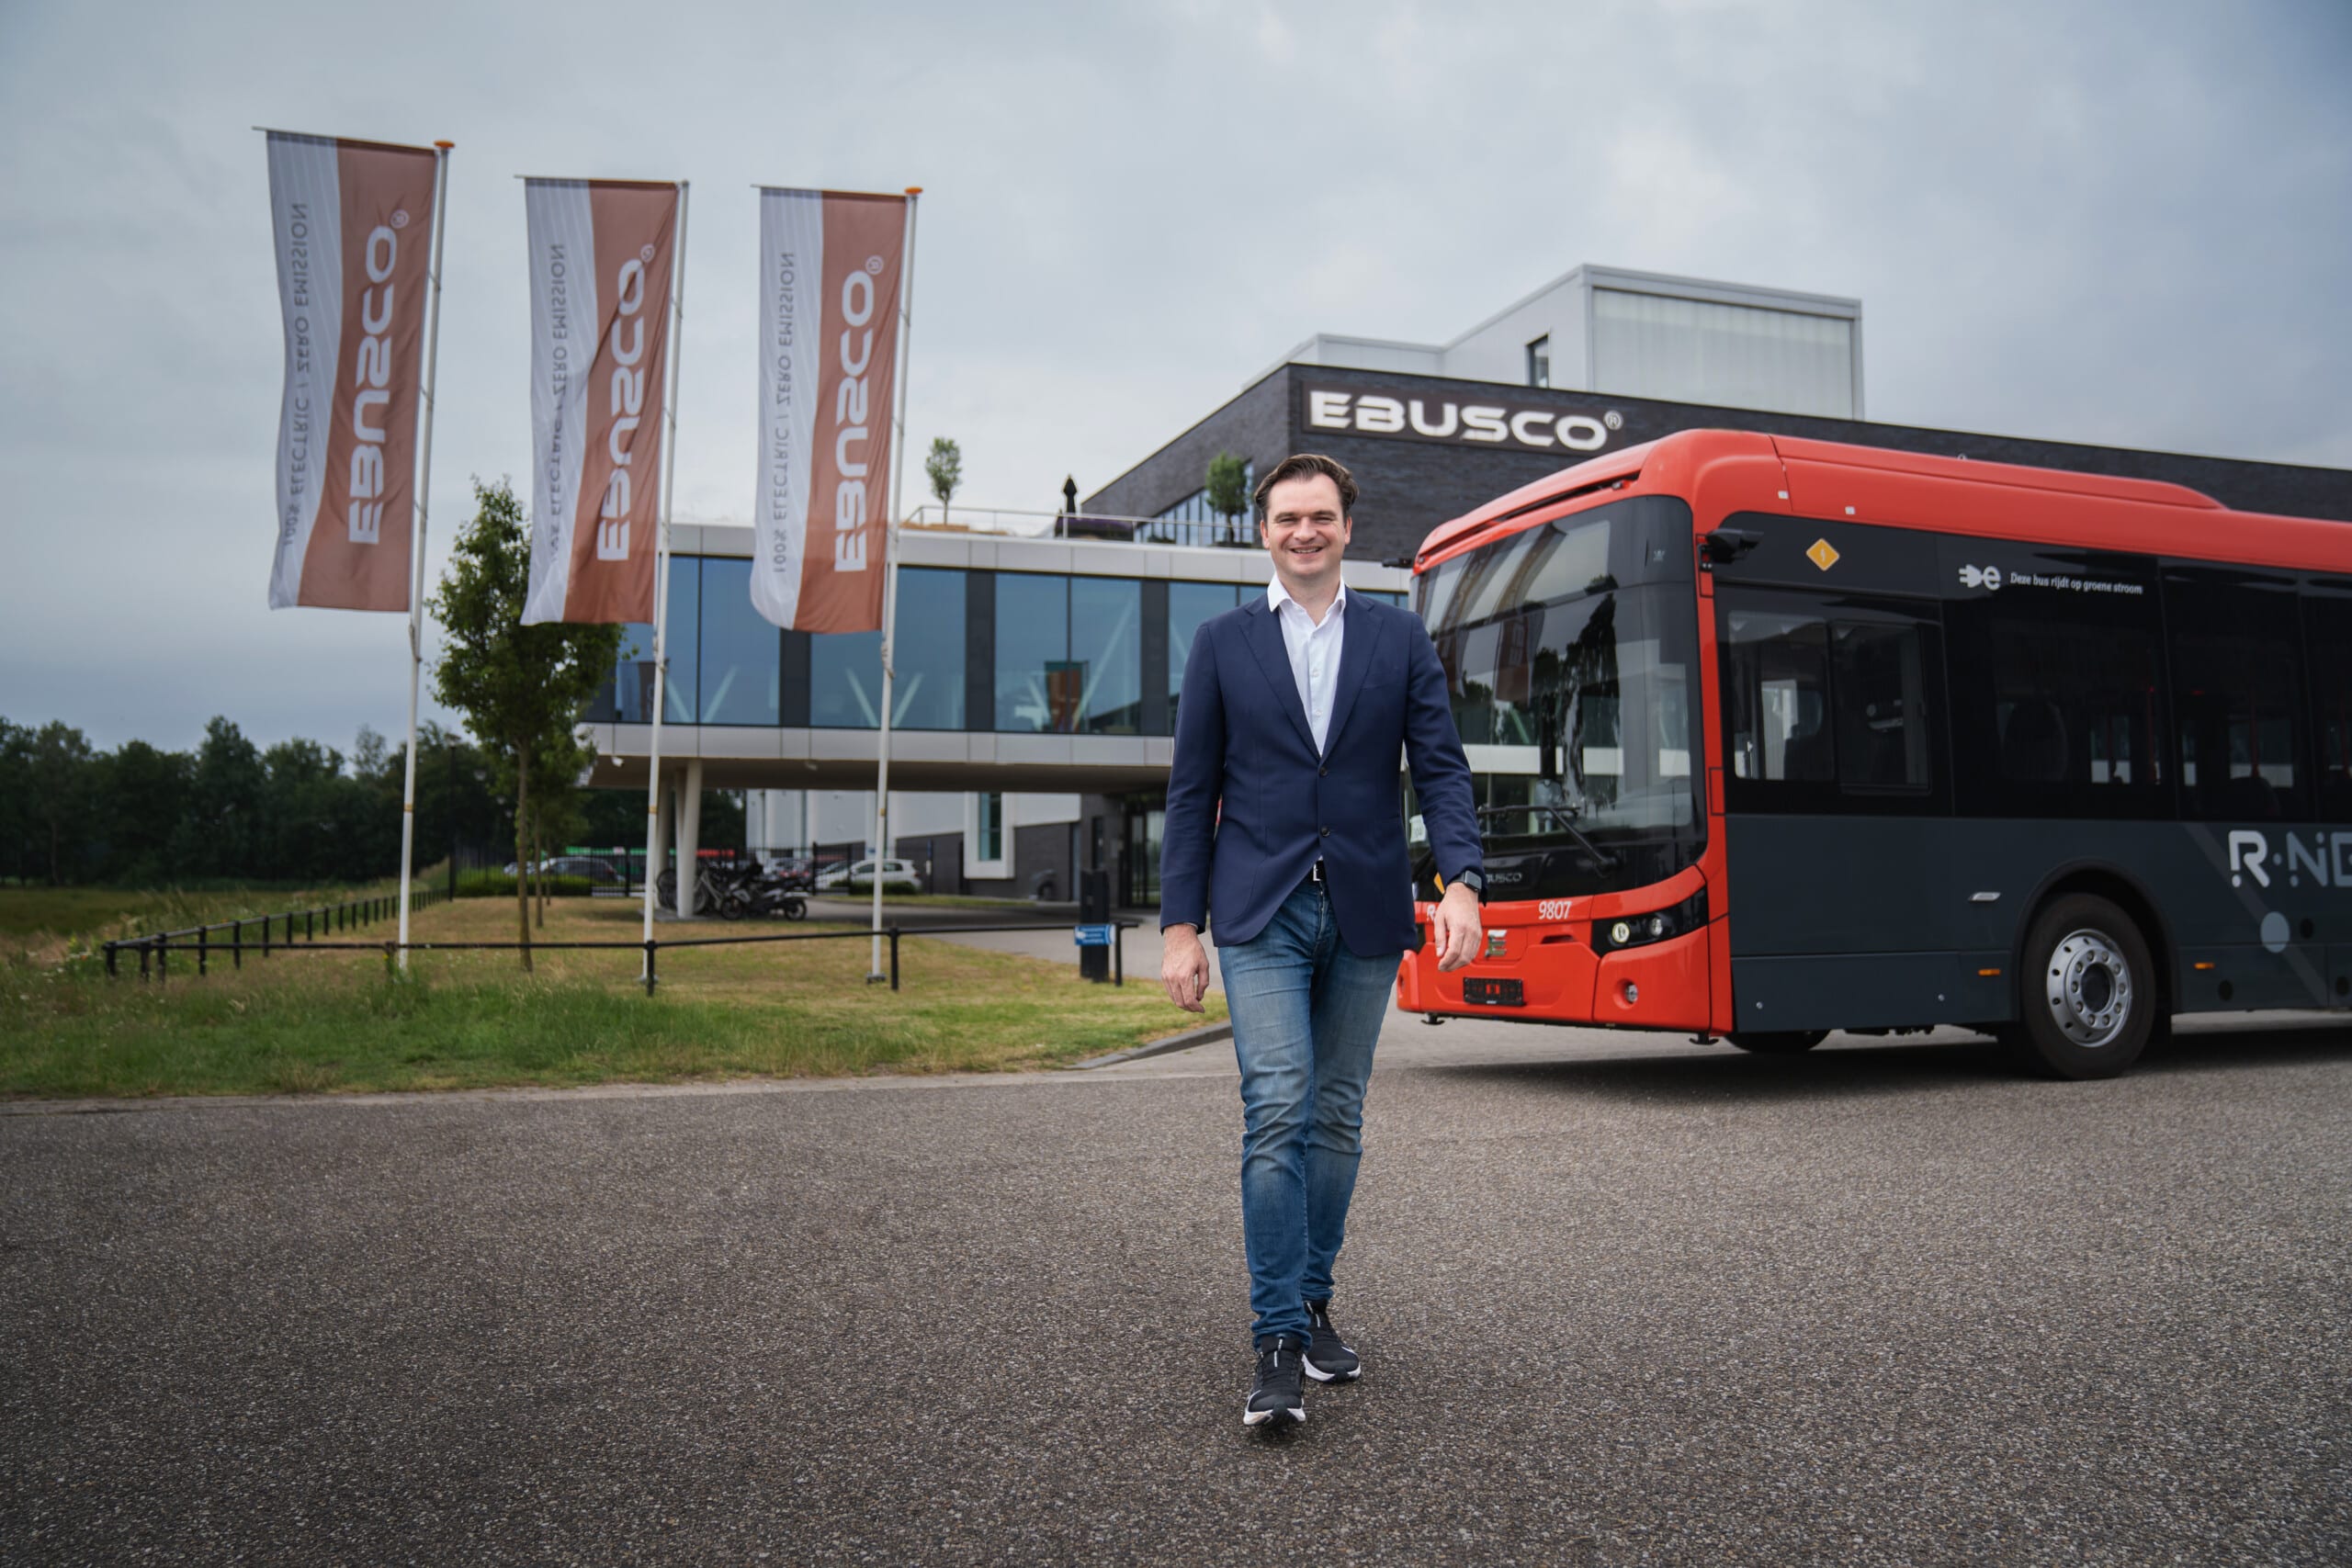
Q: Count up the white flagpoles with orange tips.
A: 2